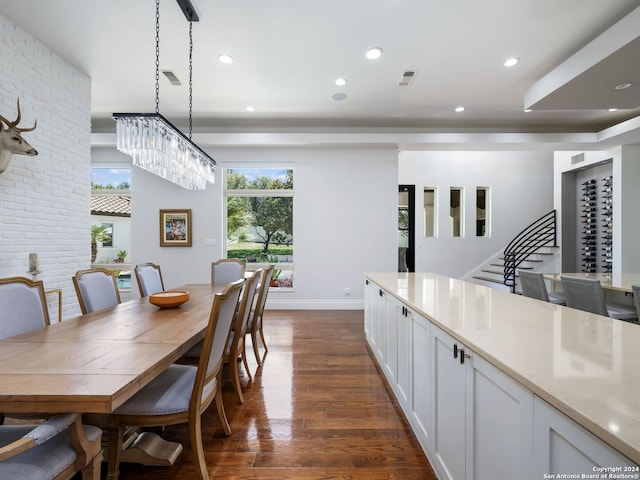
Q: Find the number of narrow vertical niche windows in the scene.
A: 3